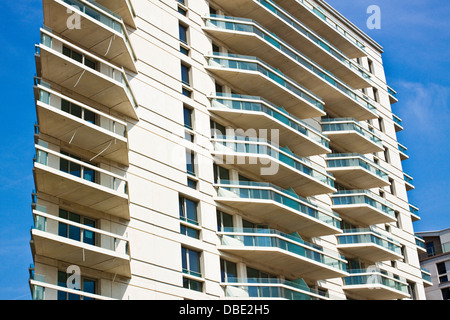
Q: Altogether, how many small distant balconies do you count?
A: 7